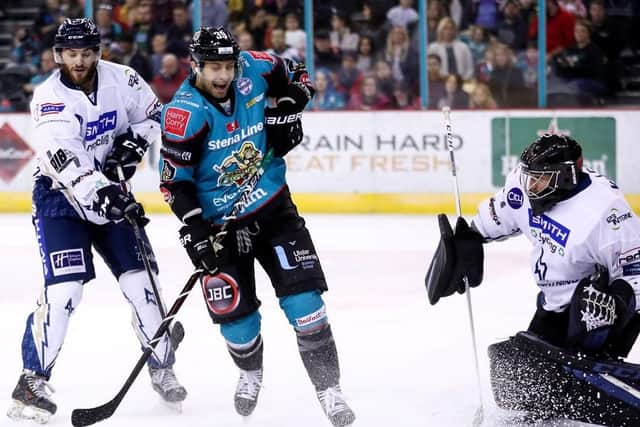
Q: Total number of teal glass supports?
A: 5